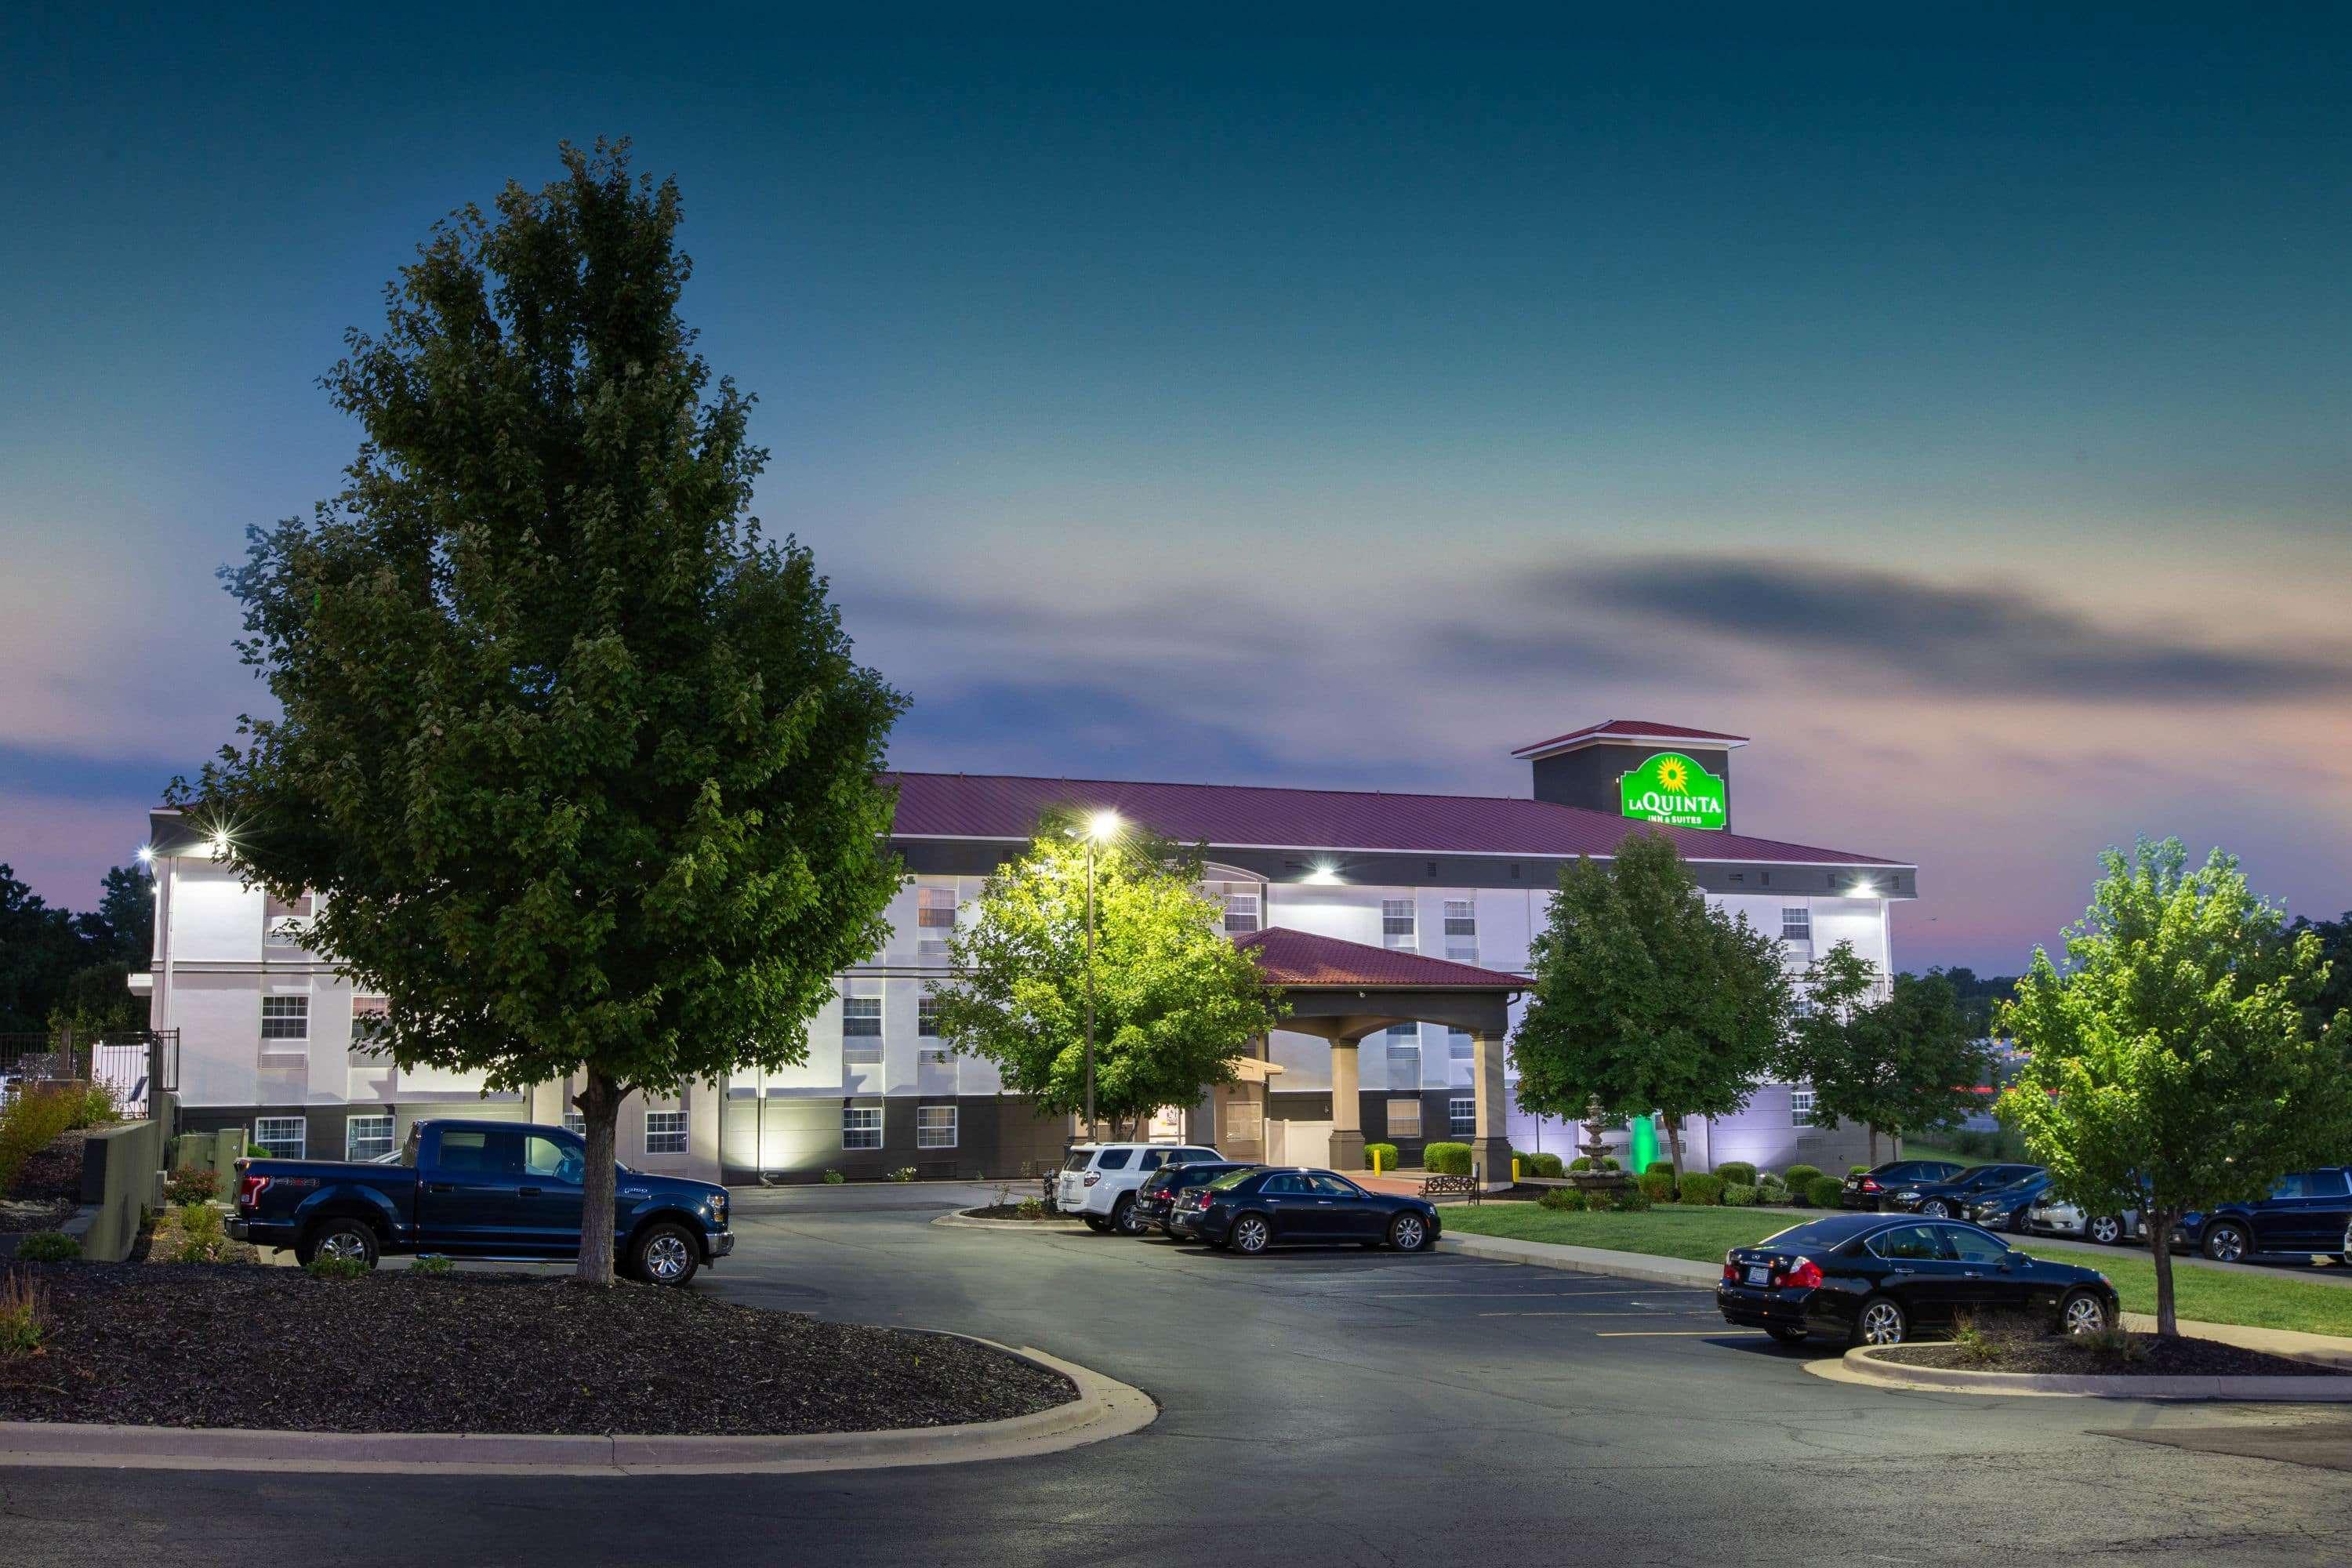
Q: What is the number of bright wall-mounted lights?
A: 4